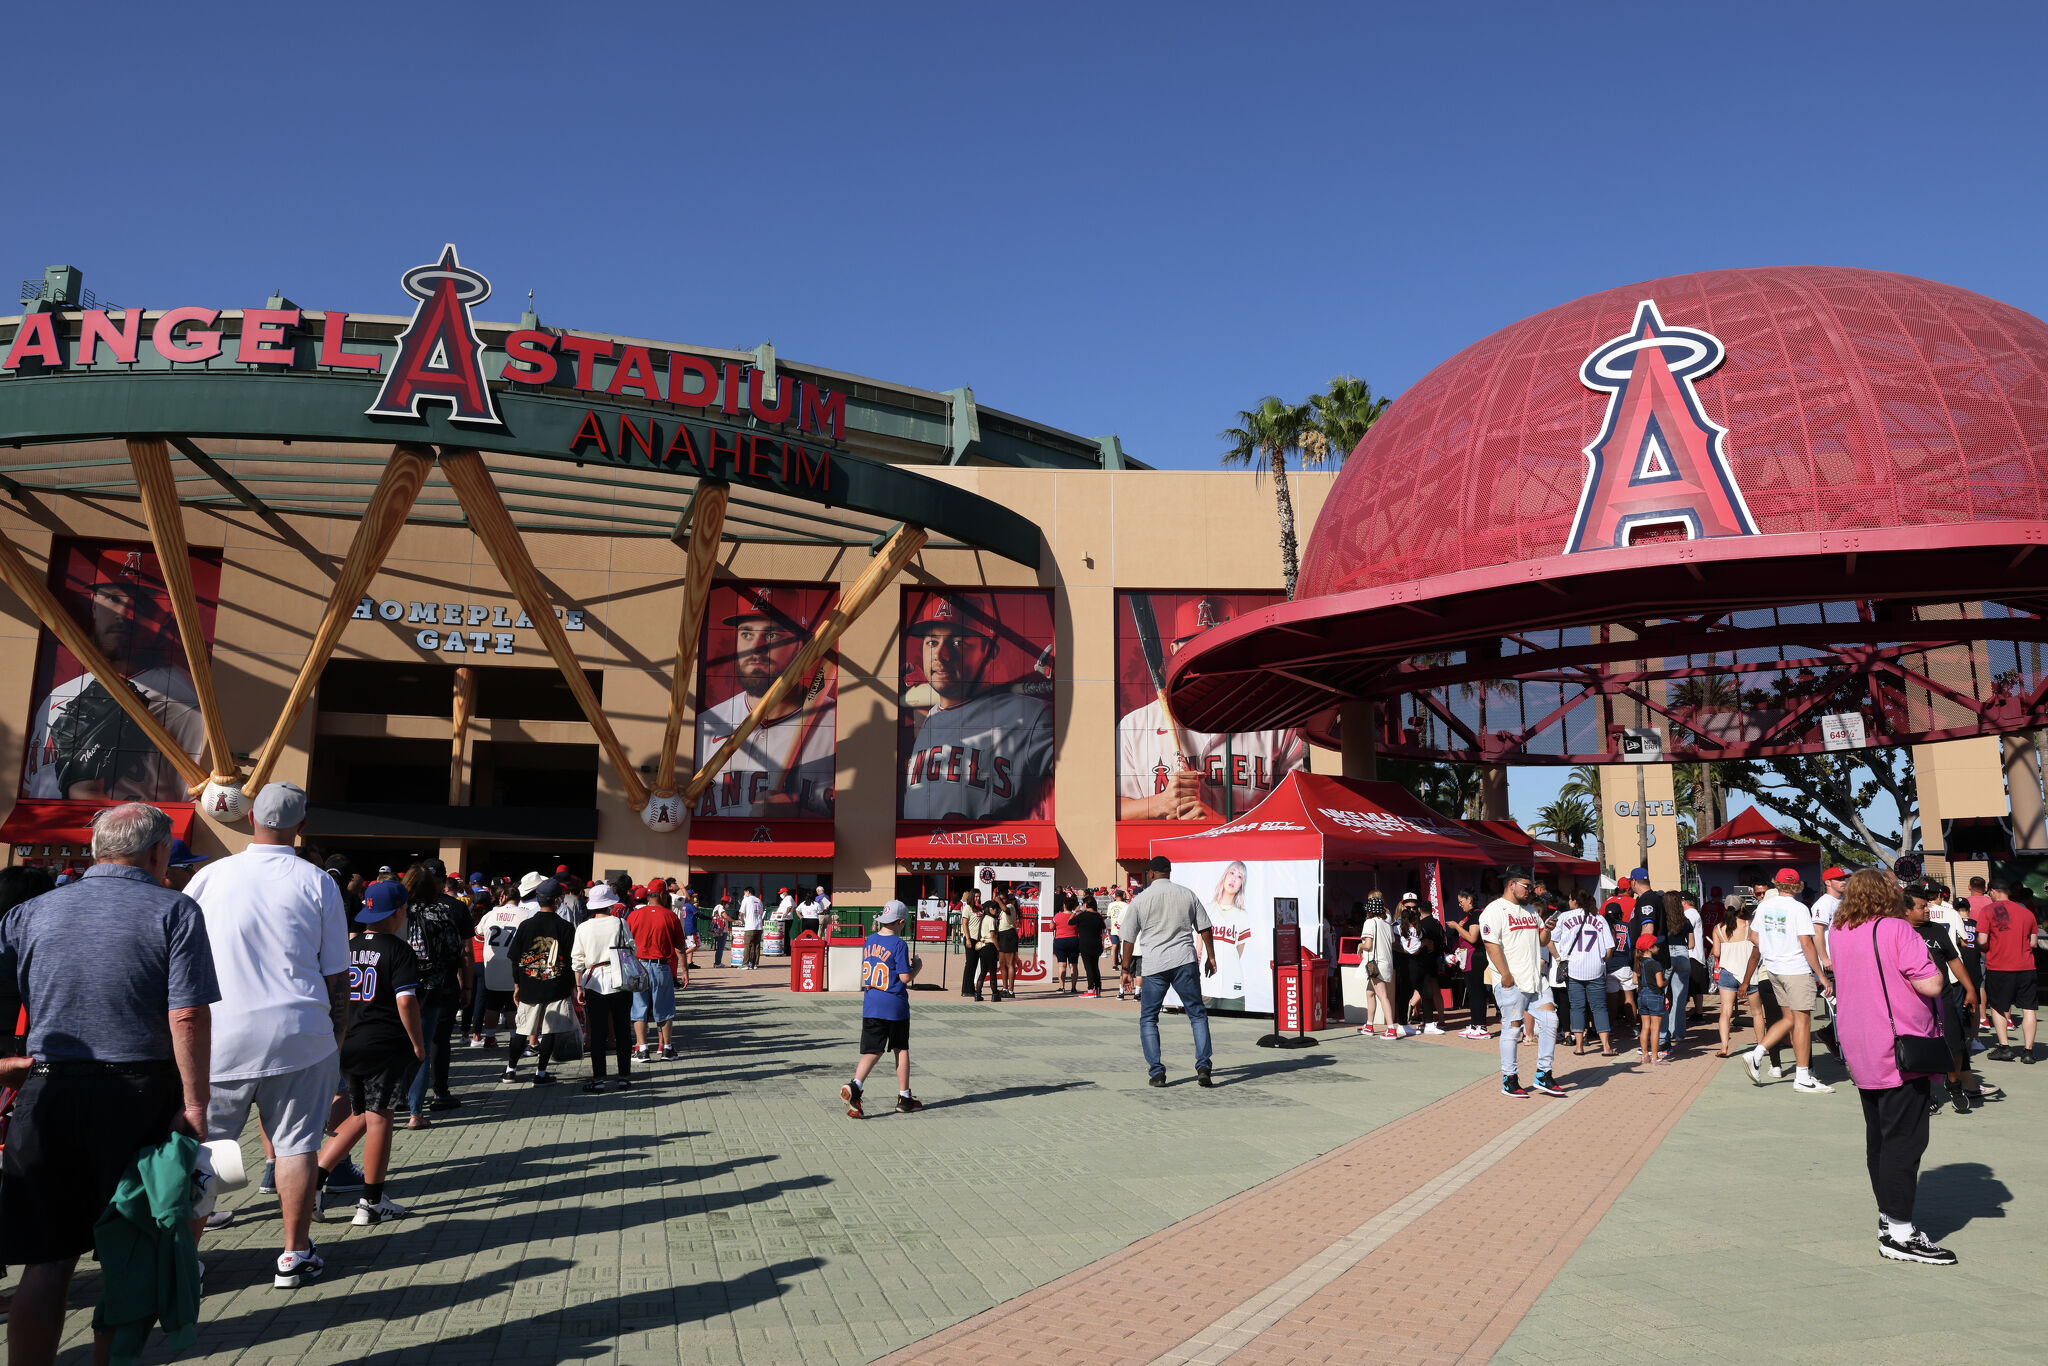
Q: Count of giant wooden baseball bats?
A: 7